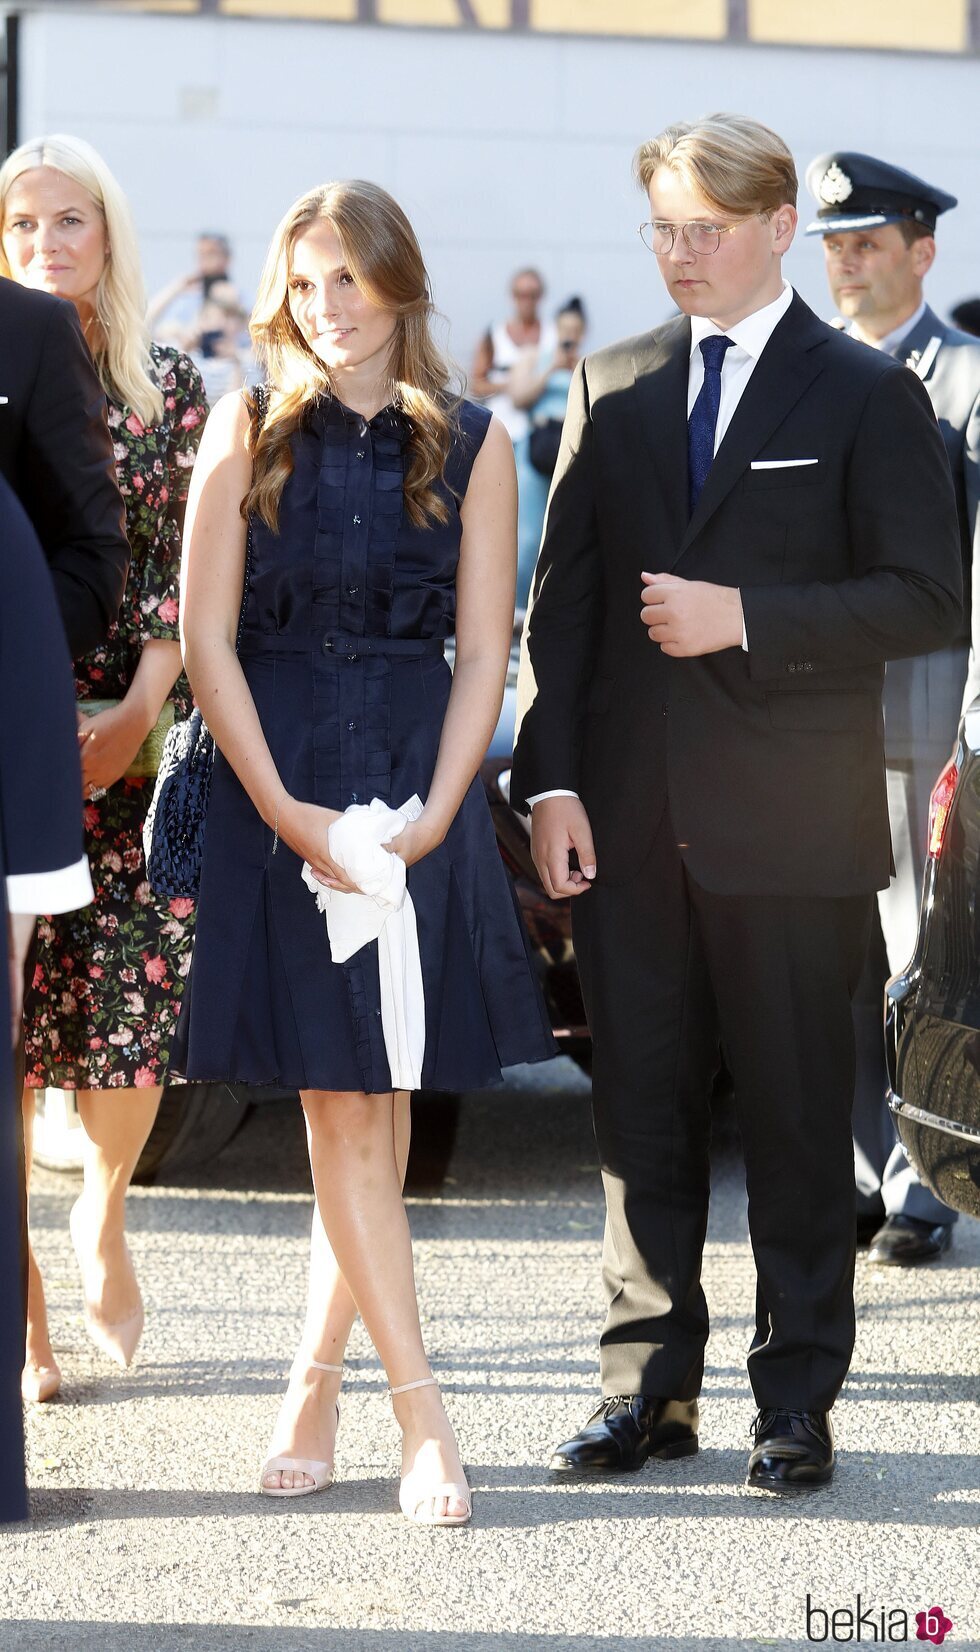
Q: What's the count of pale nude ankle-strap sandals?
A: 2